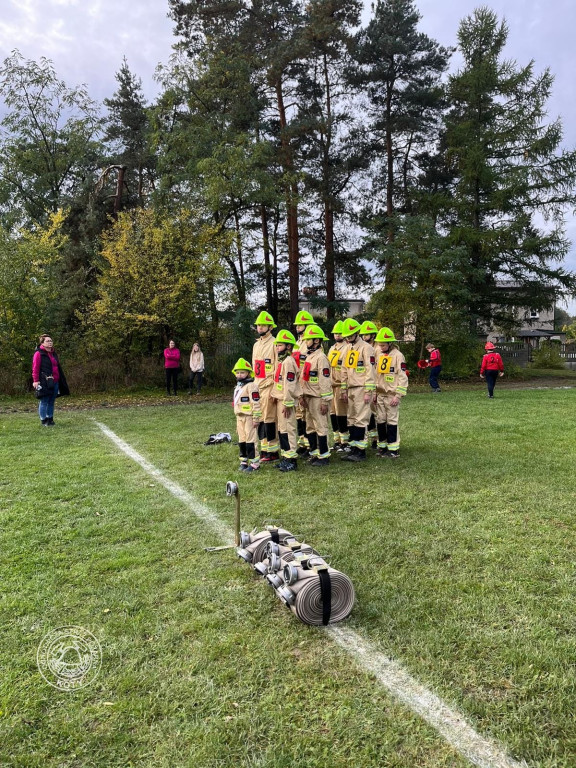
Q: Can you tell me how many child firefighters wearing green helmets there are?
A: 9